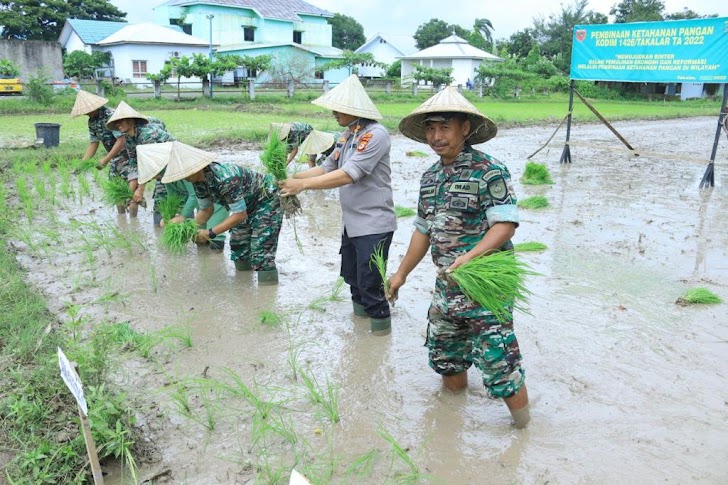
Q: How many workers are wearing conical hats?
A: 8